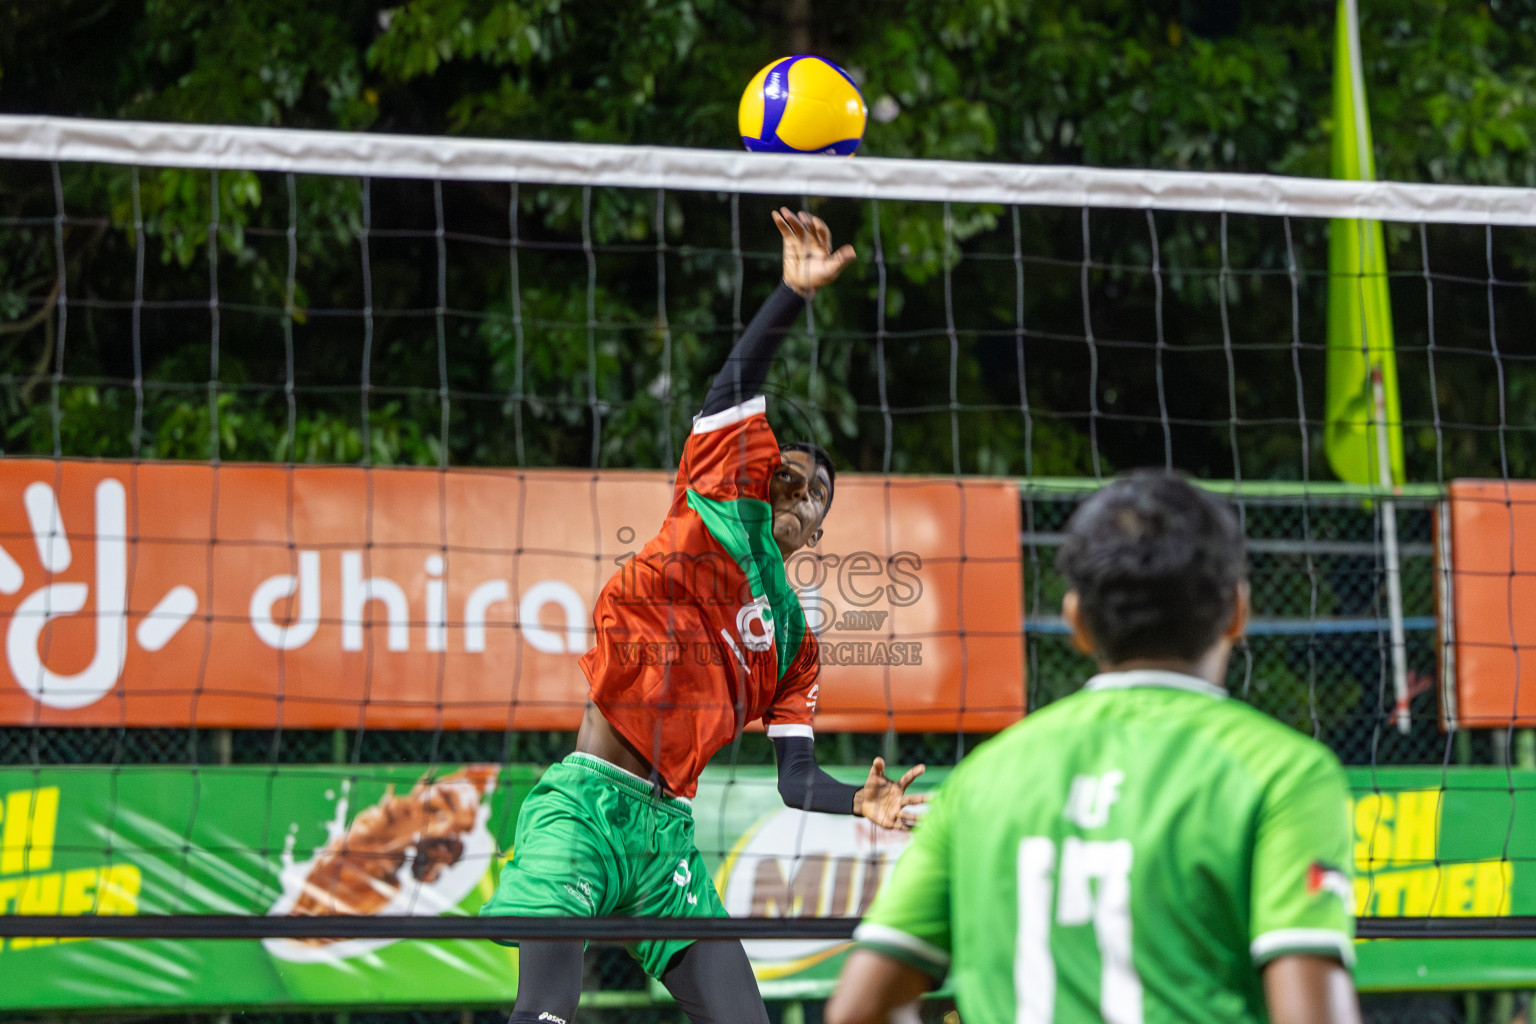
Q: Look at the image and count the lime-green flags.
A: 1